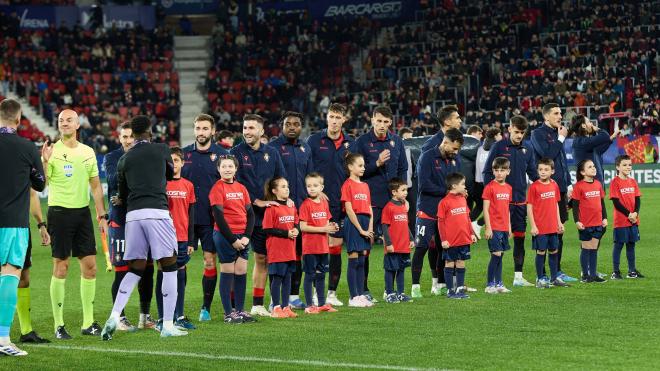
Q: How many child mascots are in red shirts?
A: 11